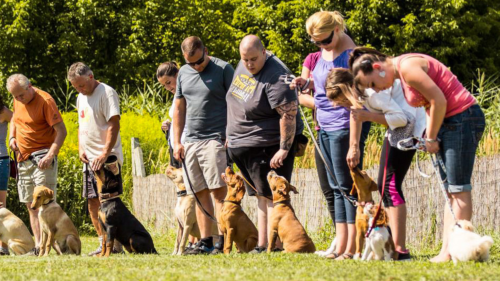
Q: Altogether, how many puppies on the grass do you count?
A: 9